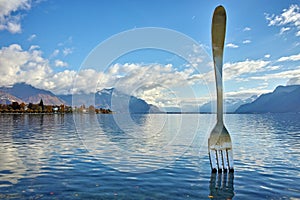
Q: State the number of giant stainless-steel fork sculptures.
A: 1